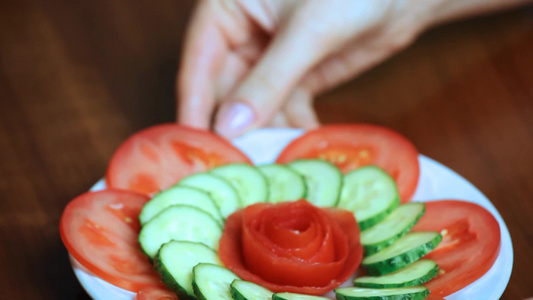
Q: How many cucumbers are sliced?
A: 15